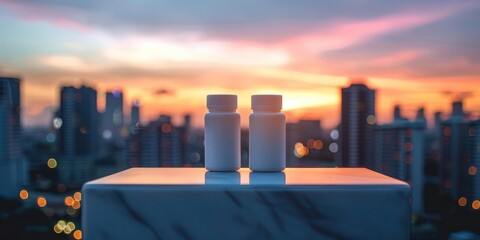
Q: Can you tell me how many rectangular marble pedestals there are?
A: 1